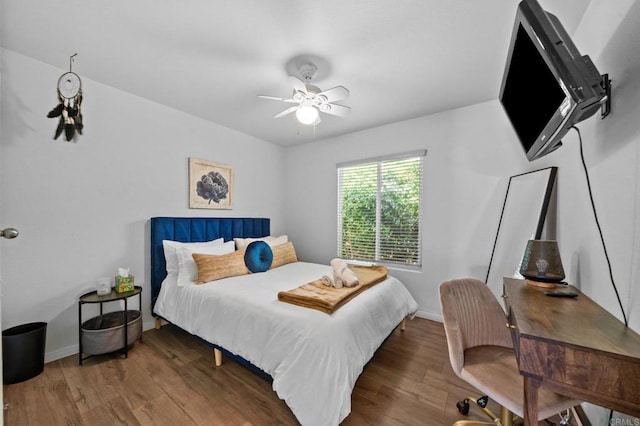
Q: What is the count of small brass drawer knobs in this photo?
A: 2